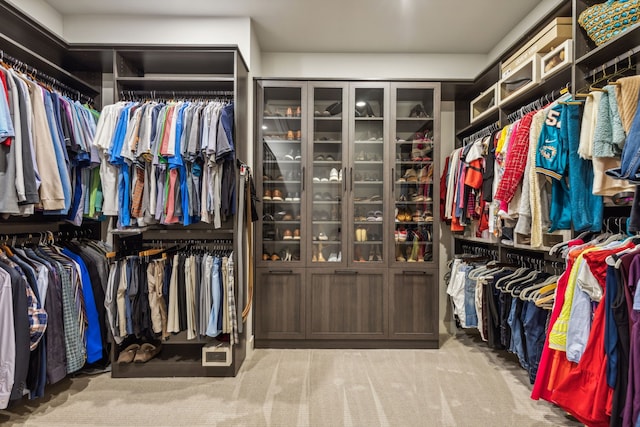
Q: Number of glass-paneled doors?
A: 4